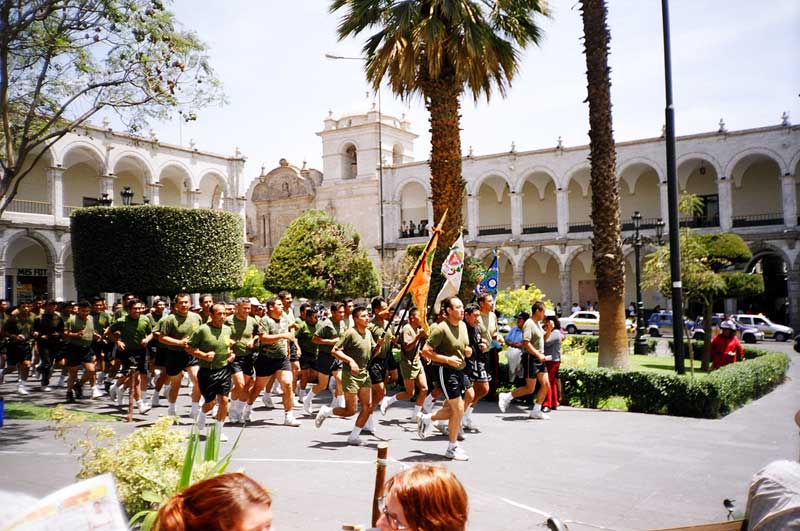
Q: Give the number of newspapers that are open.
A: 1